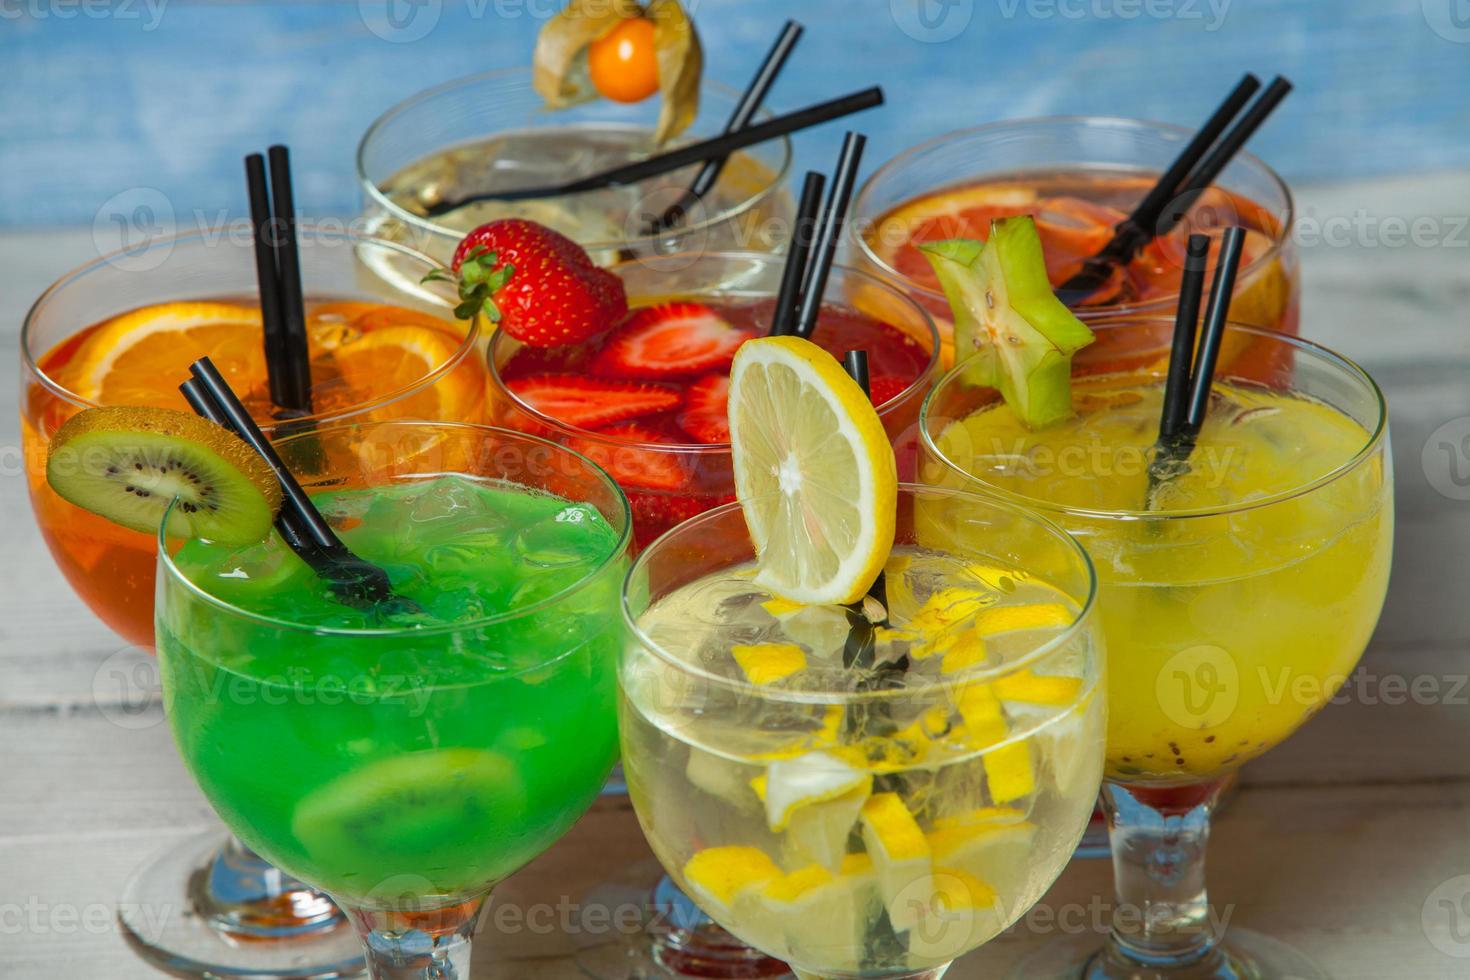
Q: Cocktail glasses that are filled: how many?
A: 7